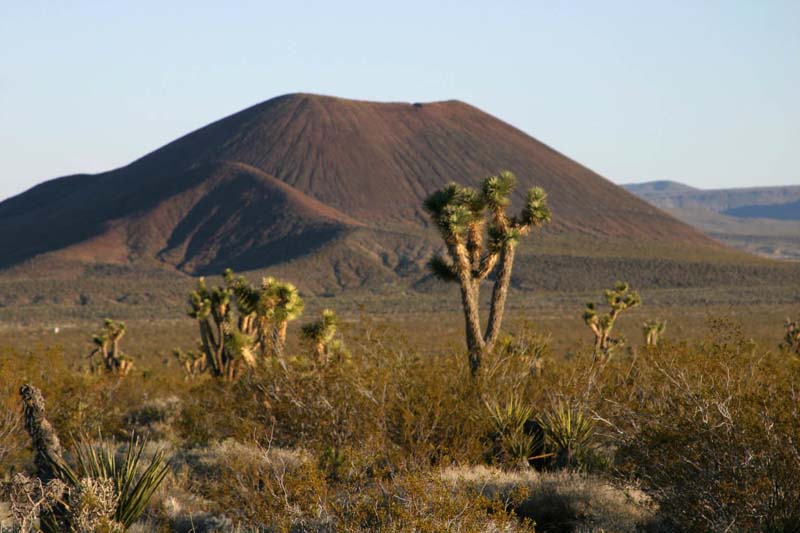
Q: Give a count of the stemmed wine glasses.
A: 0